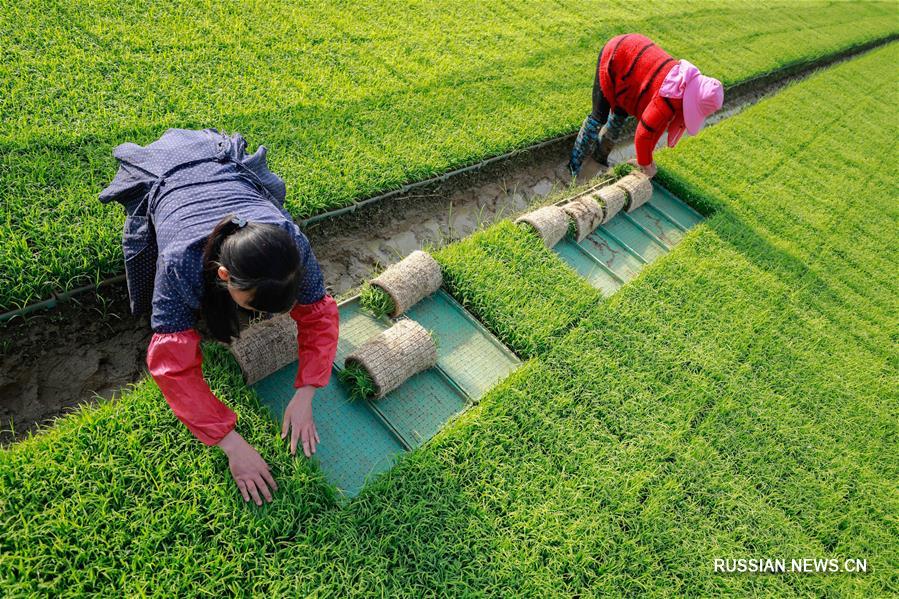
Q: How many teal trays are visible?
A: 8